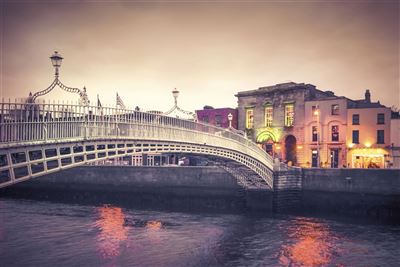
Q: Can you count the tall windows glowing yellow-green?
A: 3